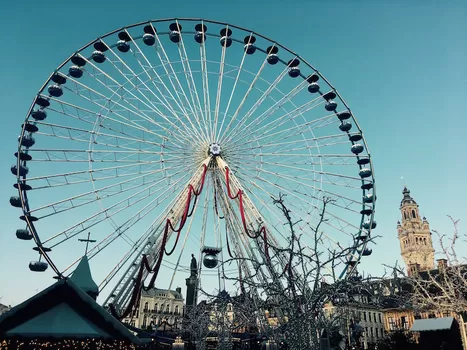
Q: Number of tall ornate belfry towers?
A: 1